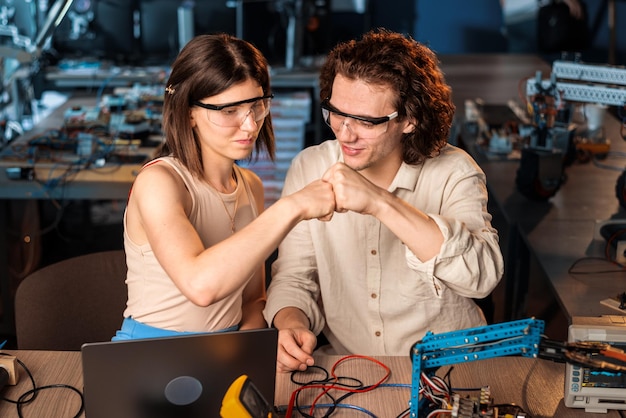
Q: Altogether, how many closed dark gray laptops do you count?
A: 0